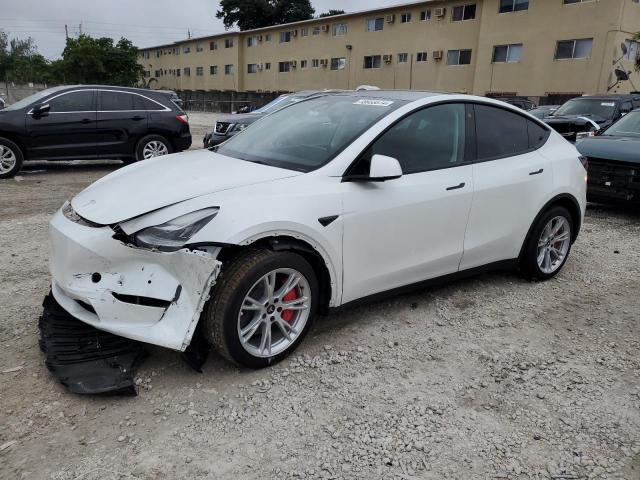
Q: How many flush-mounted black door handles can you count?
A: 2